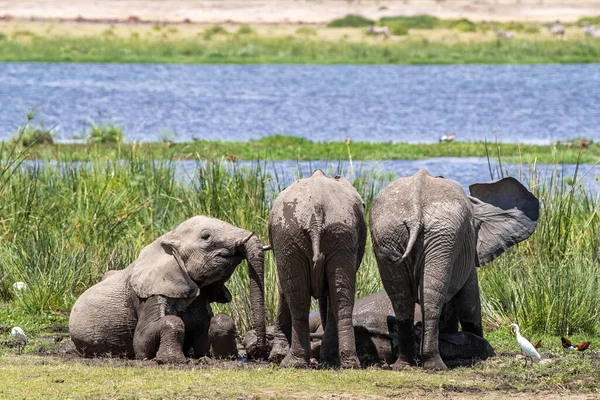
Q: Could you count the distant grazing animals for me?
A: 4